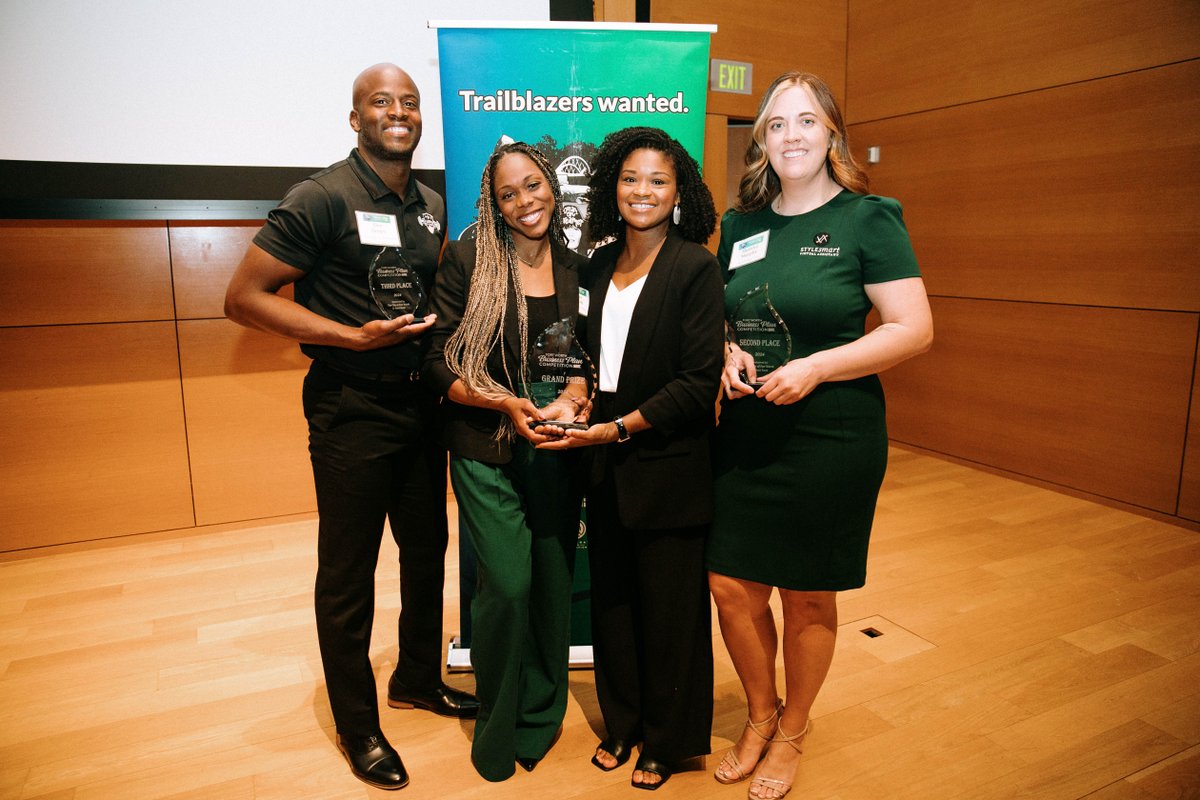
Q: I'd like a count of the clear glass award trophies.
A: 3